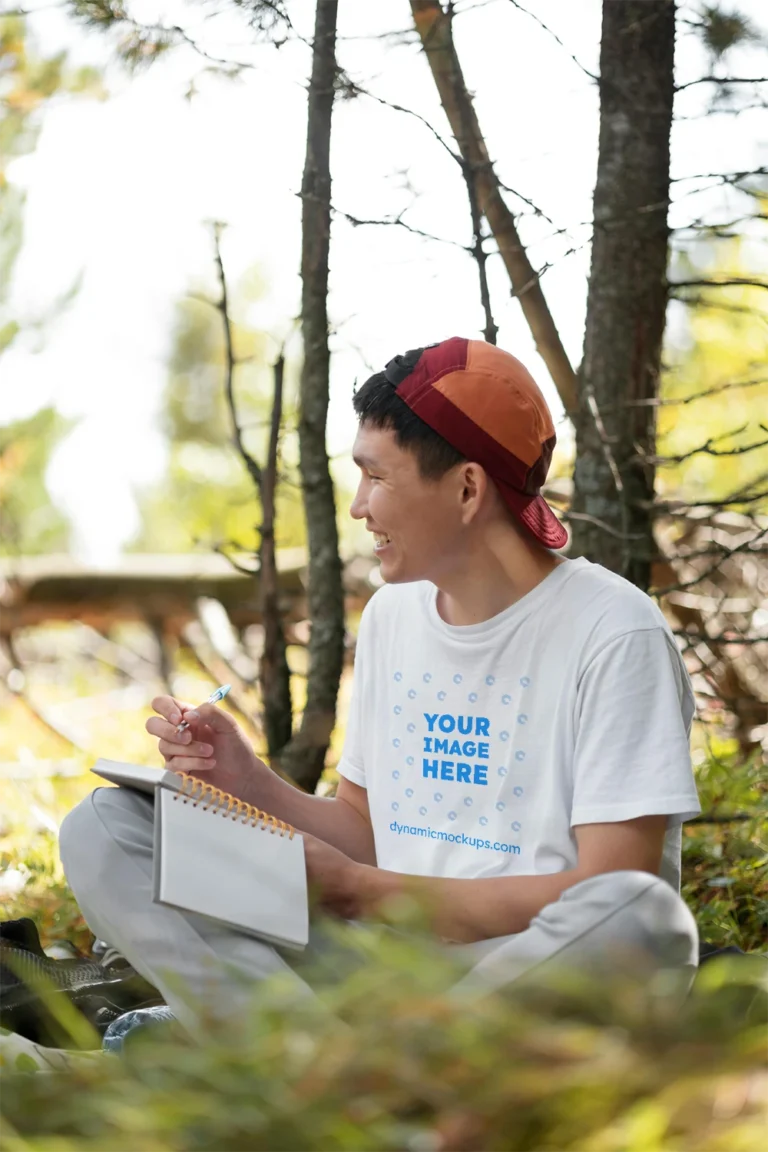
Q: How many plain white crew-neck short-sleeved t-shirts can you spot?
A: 1